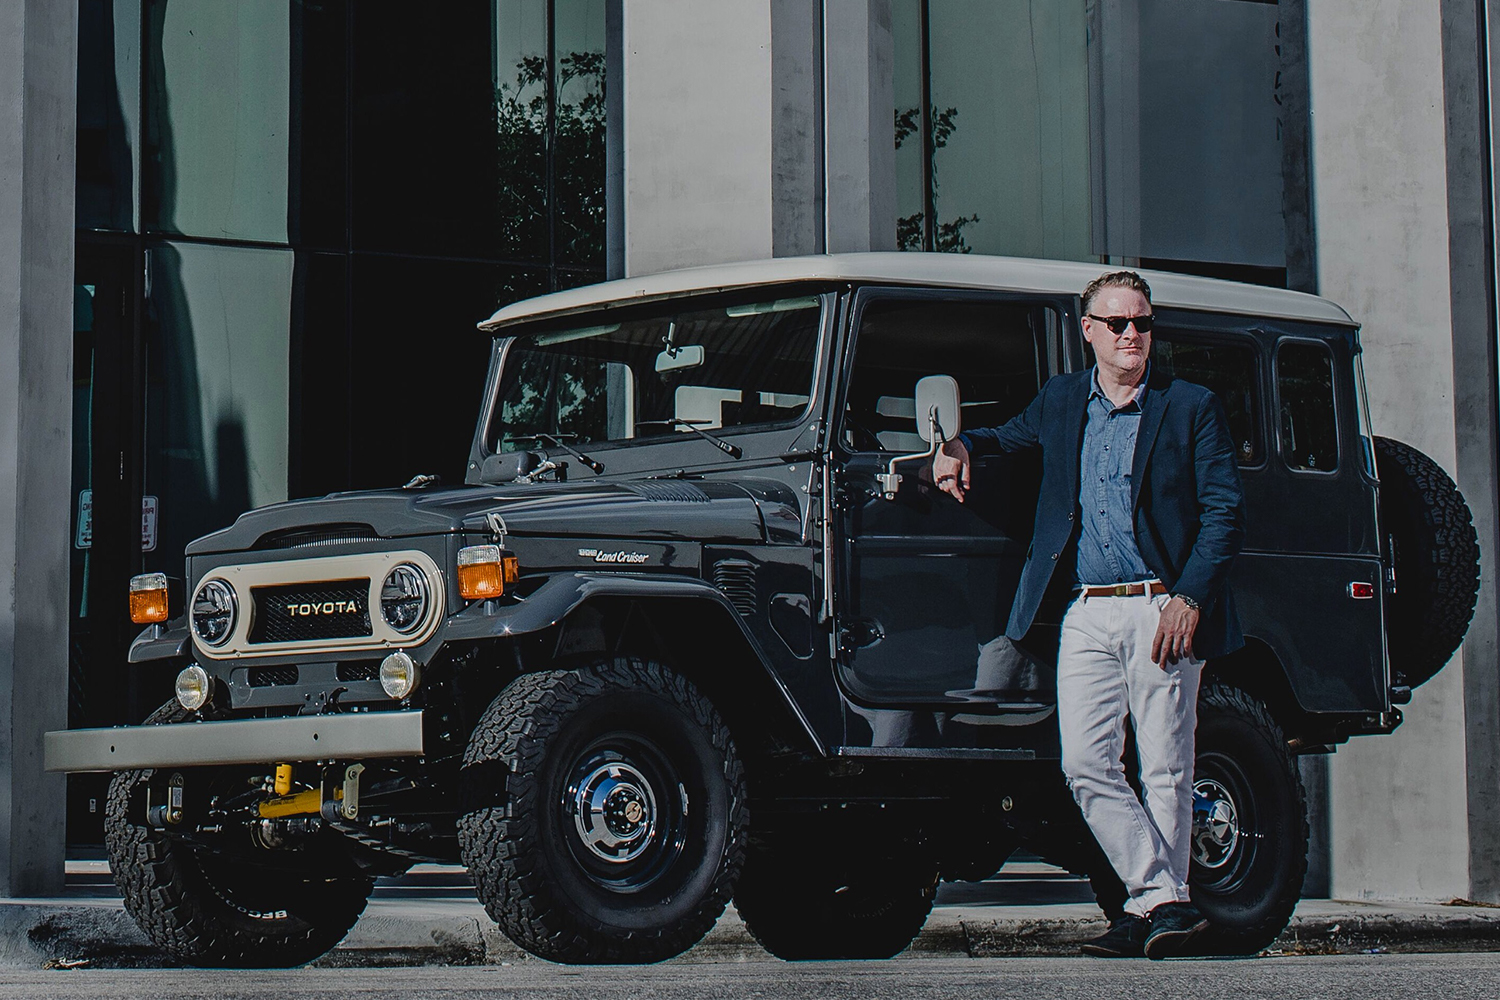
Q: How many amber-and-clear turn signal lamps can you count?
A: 2